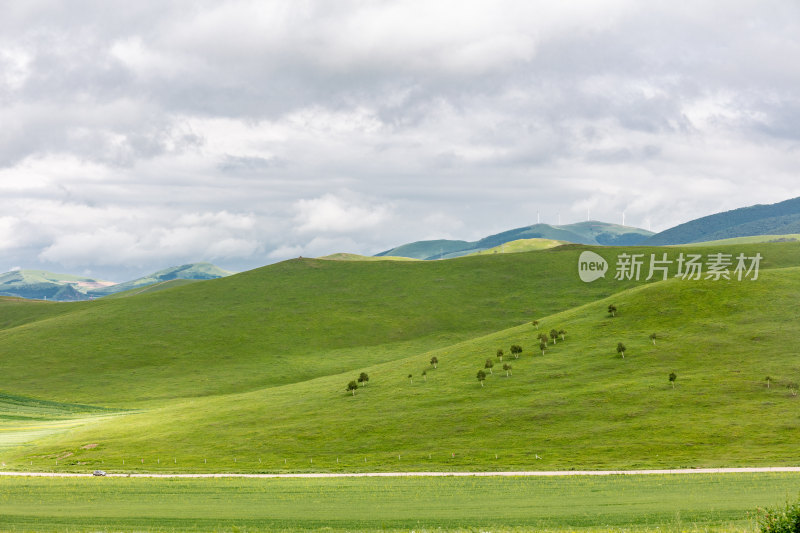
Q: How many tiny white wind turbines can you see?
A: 5